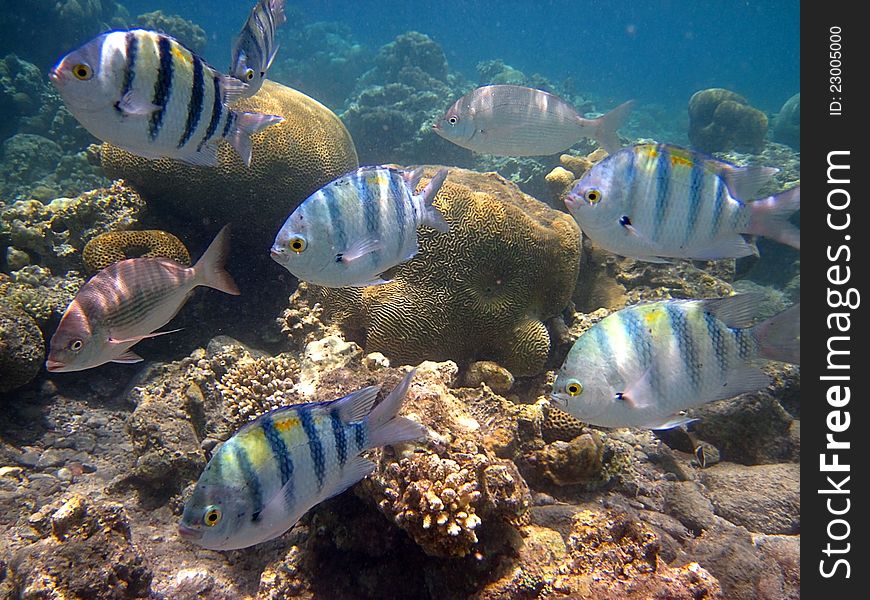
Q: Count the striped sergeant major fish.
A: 6